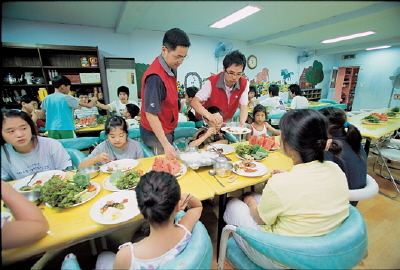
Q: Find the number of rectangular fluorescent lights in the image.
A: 3